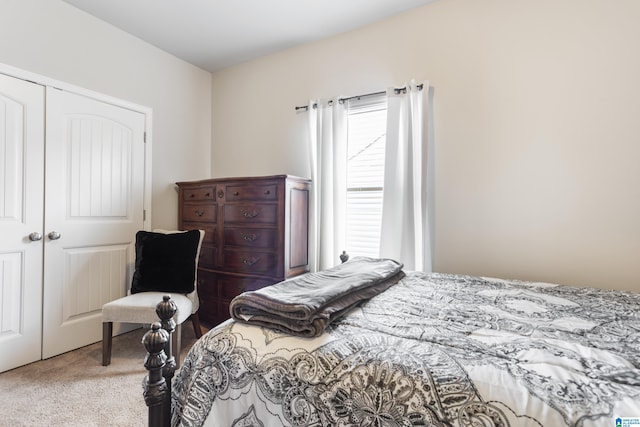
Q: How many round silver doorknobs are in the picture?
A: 2